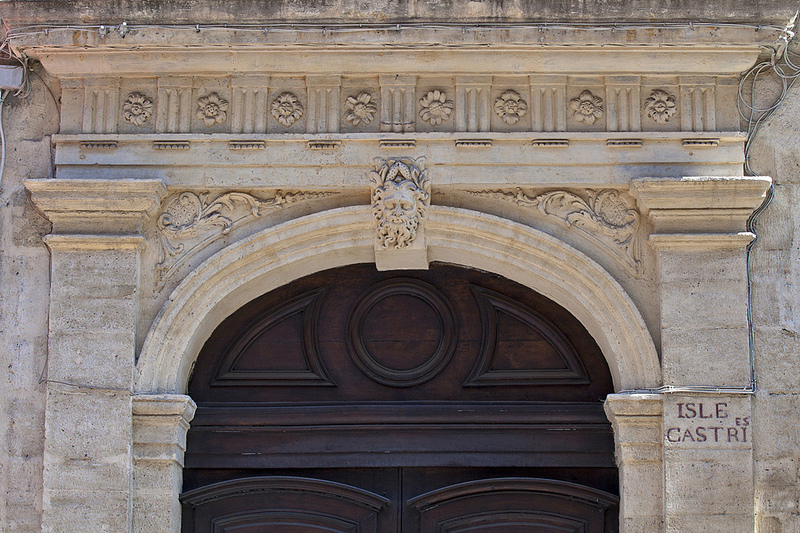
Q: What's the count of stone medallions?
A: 8